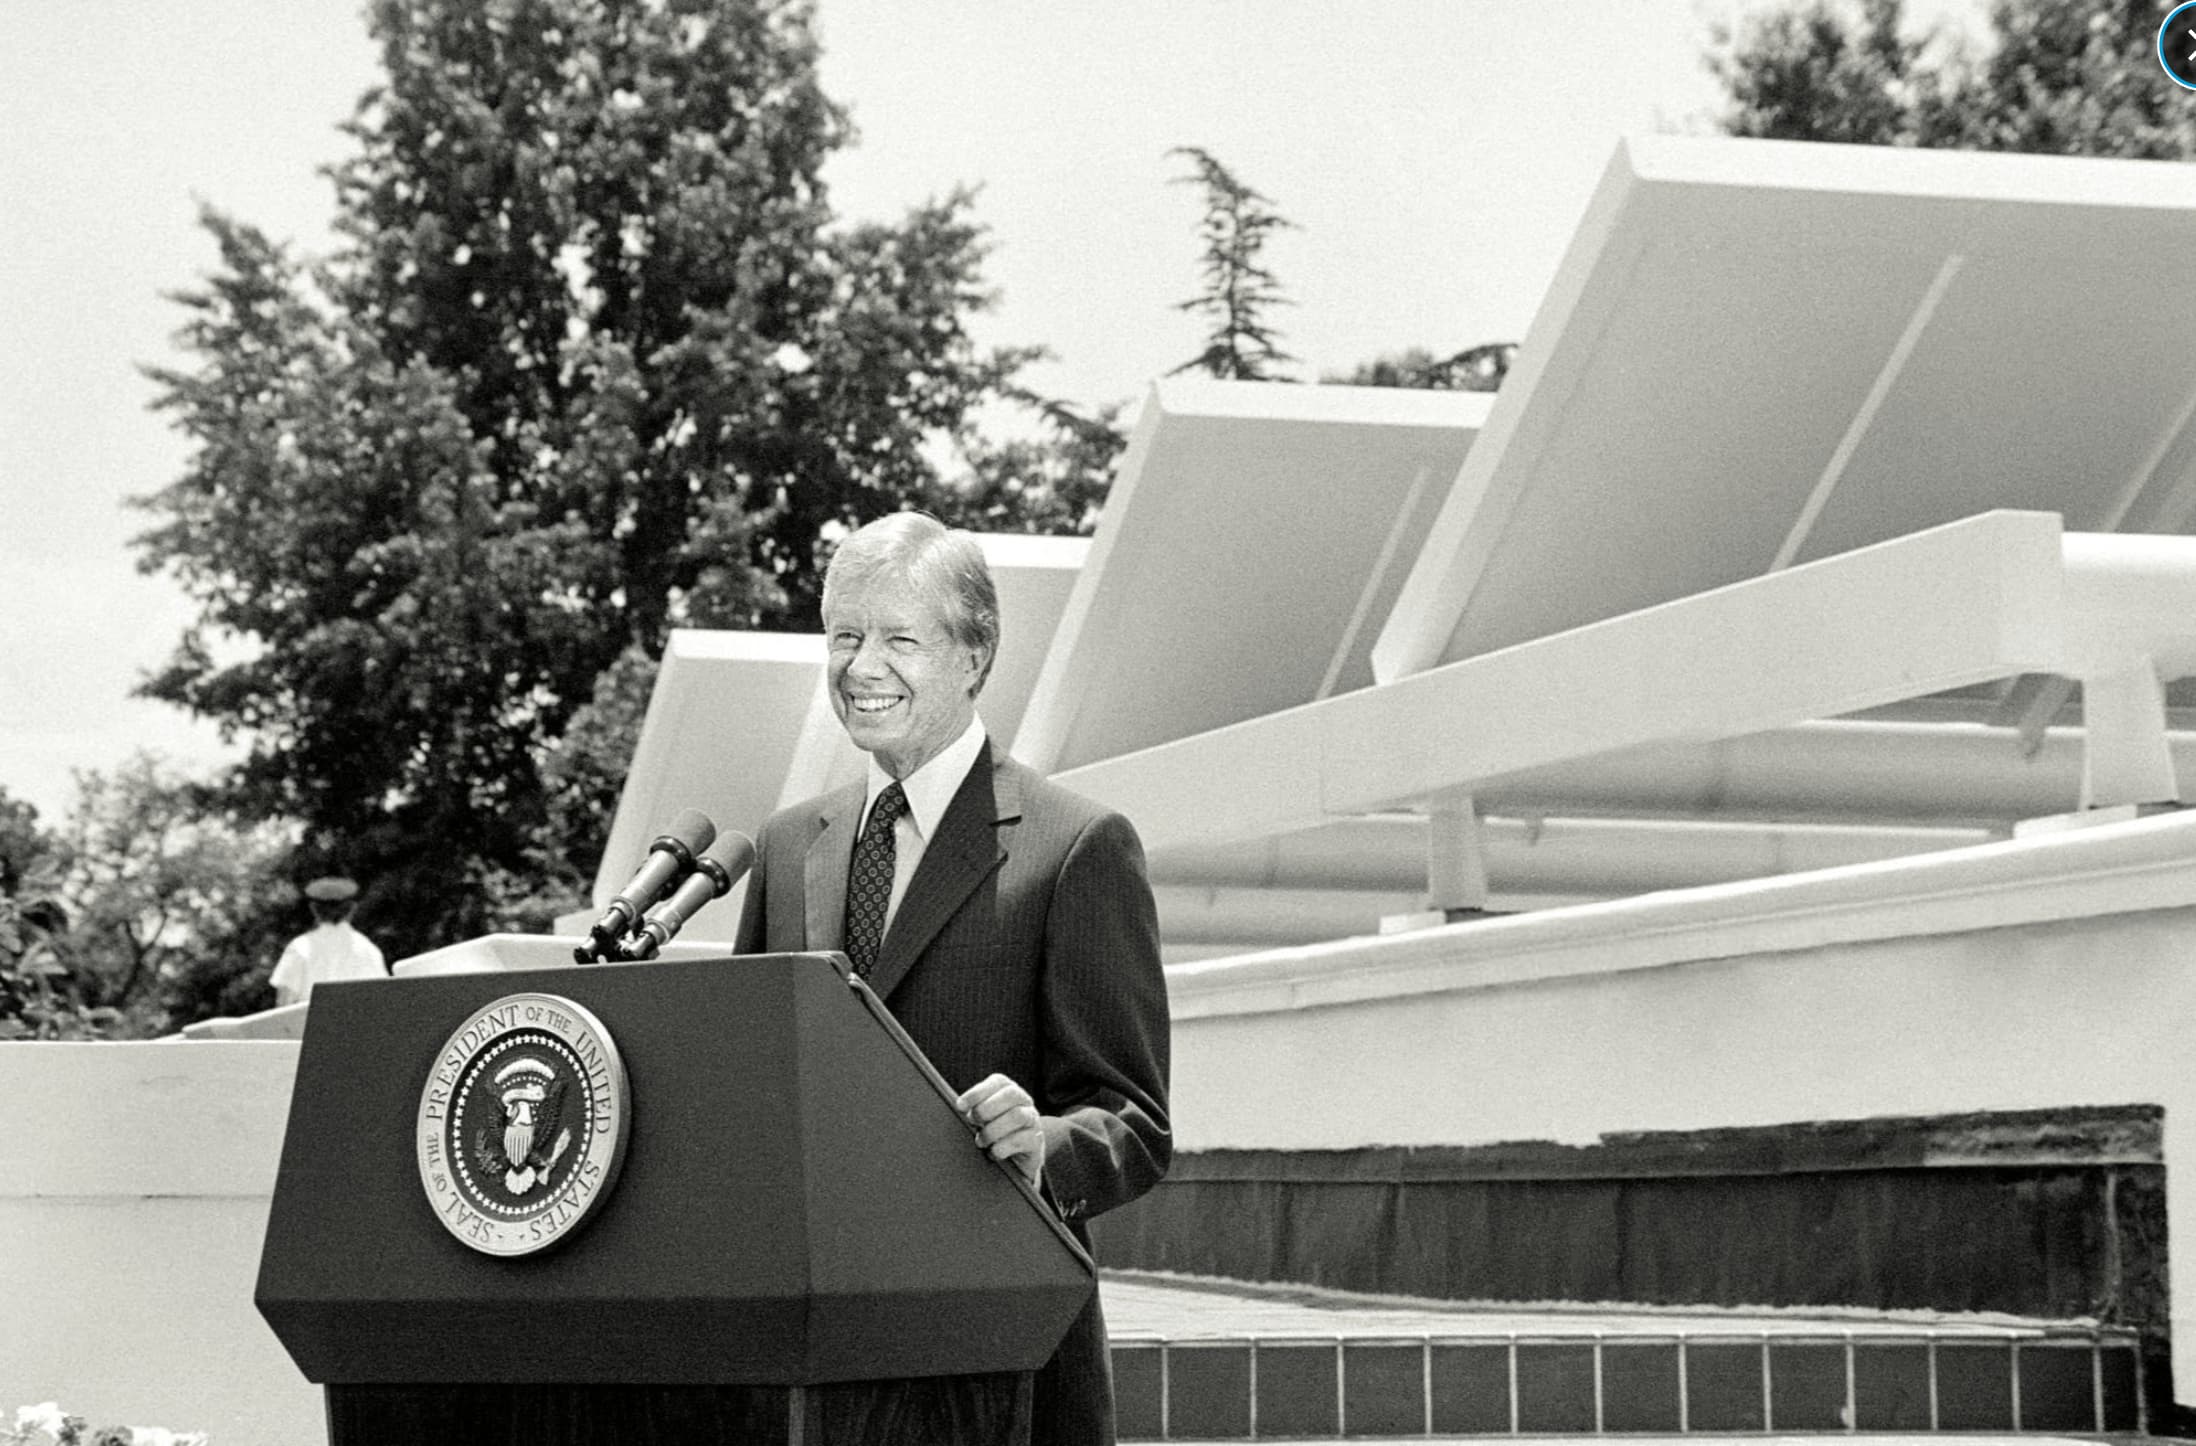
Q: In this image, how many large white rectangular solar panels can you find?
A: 4